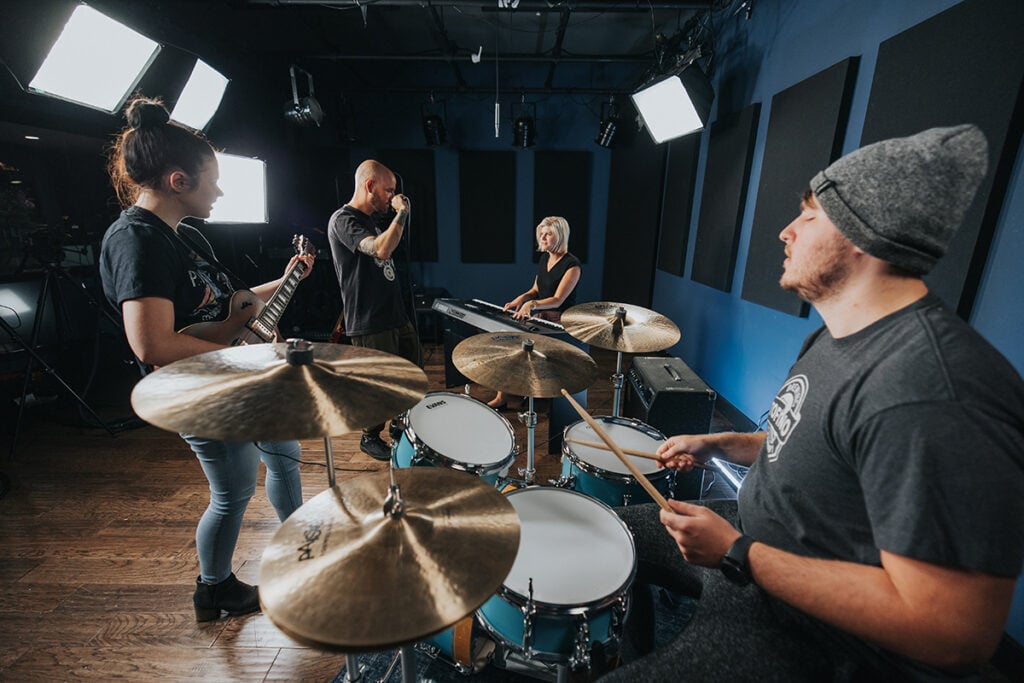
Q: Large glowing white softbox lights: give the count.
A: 4